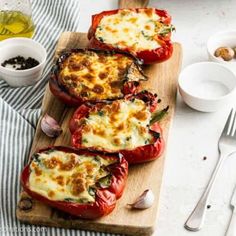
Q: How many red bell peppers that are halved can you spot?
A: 4